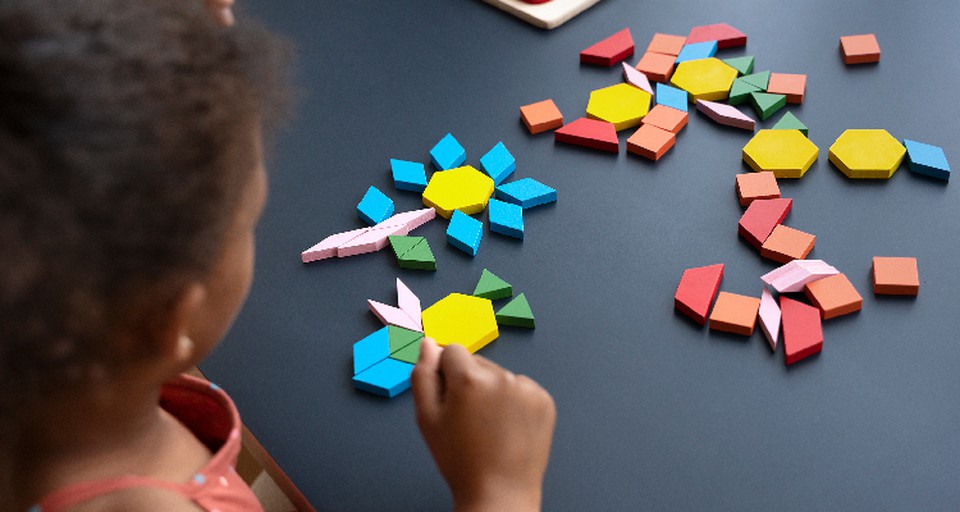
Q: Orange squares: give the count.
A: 12